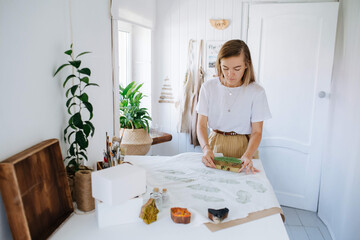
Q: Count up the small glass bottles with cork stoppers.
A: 2